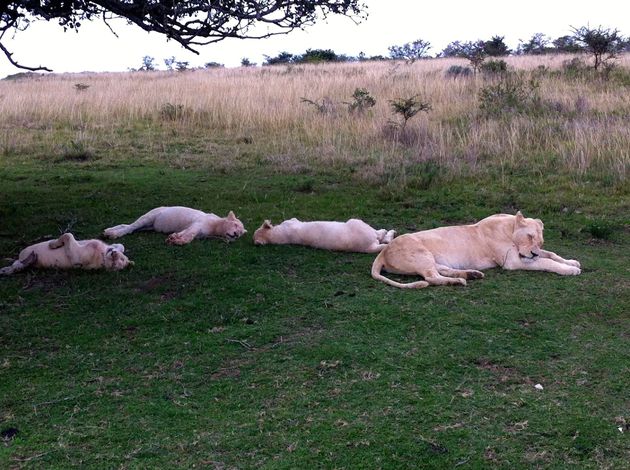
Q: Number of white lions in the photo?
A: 4